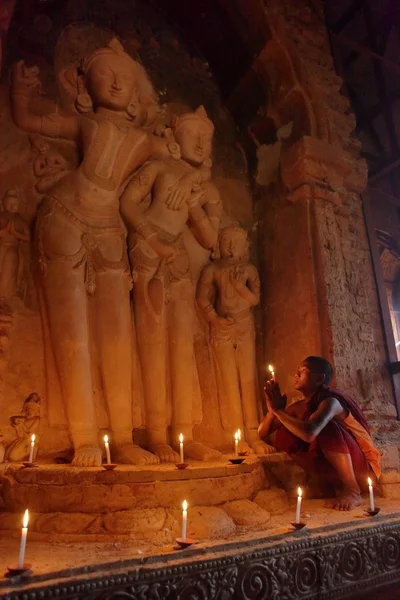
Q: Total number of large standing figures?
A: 3